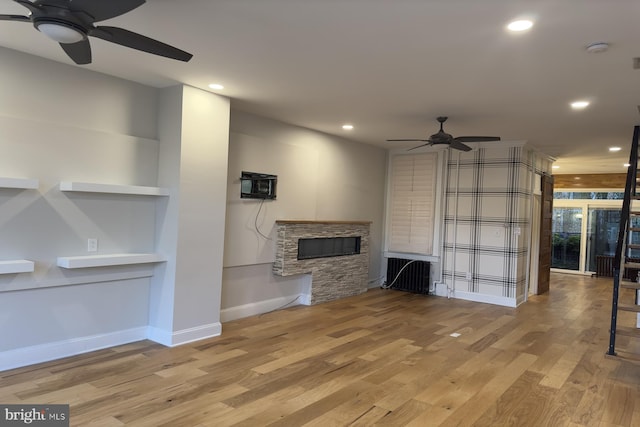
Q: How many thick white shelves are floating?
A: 4